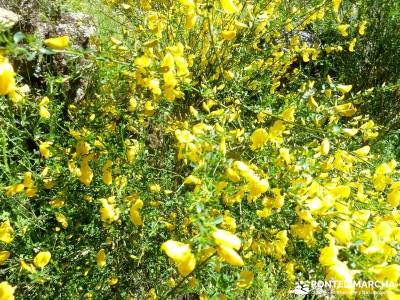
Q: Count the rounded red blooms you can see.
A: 0